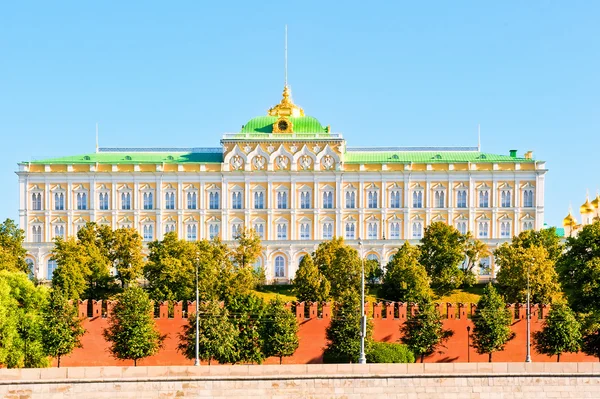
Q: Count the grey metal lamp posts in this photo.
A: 3